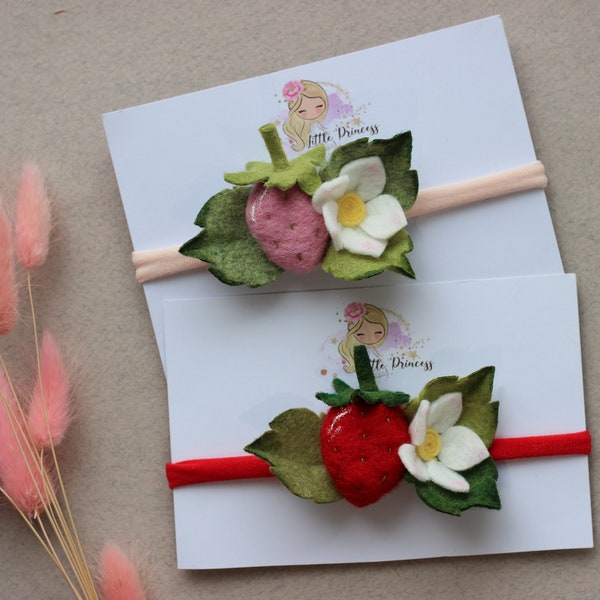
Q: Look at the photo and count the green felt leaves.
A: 6